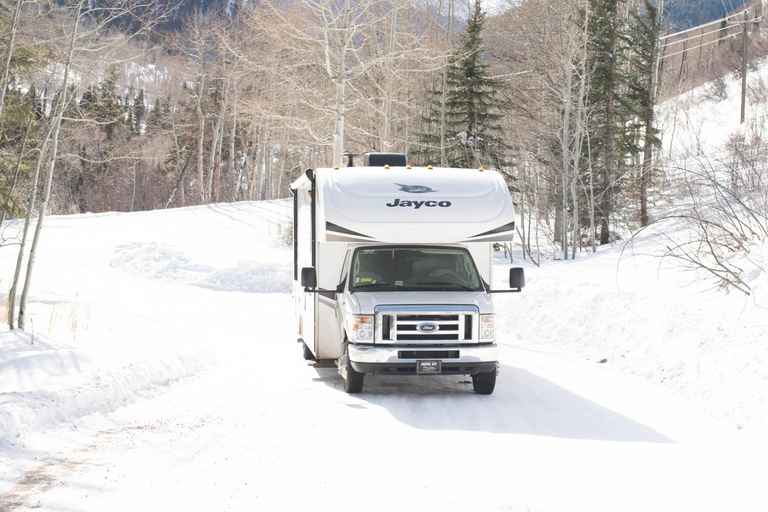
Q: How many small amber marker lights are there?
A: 5